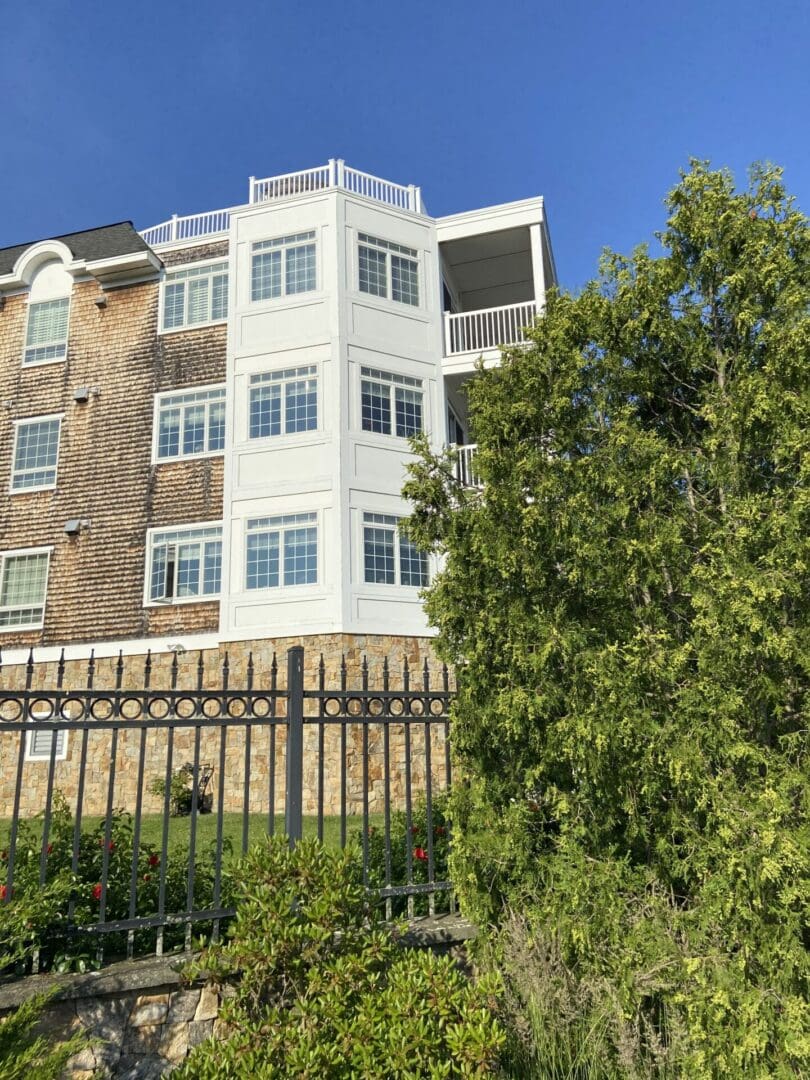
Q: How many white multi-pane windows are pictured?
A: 12